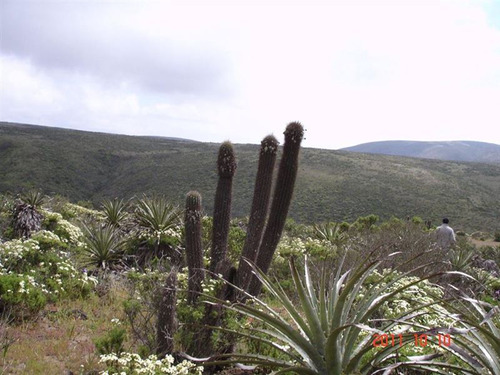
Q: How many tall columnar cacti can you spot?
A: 4